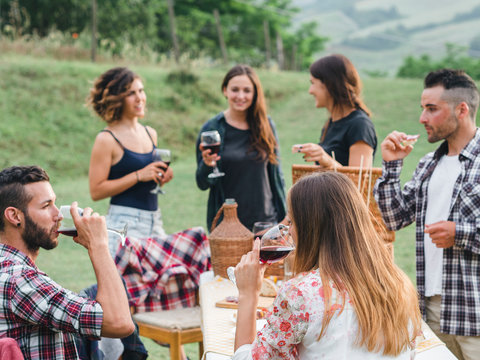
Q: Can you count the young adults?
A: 6